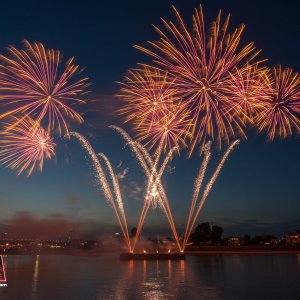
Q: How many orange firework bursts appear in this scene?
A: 7